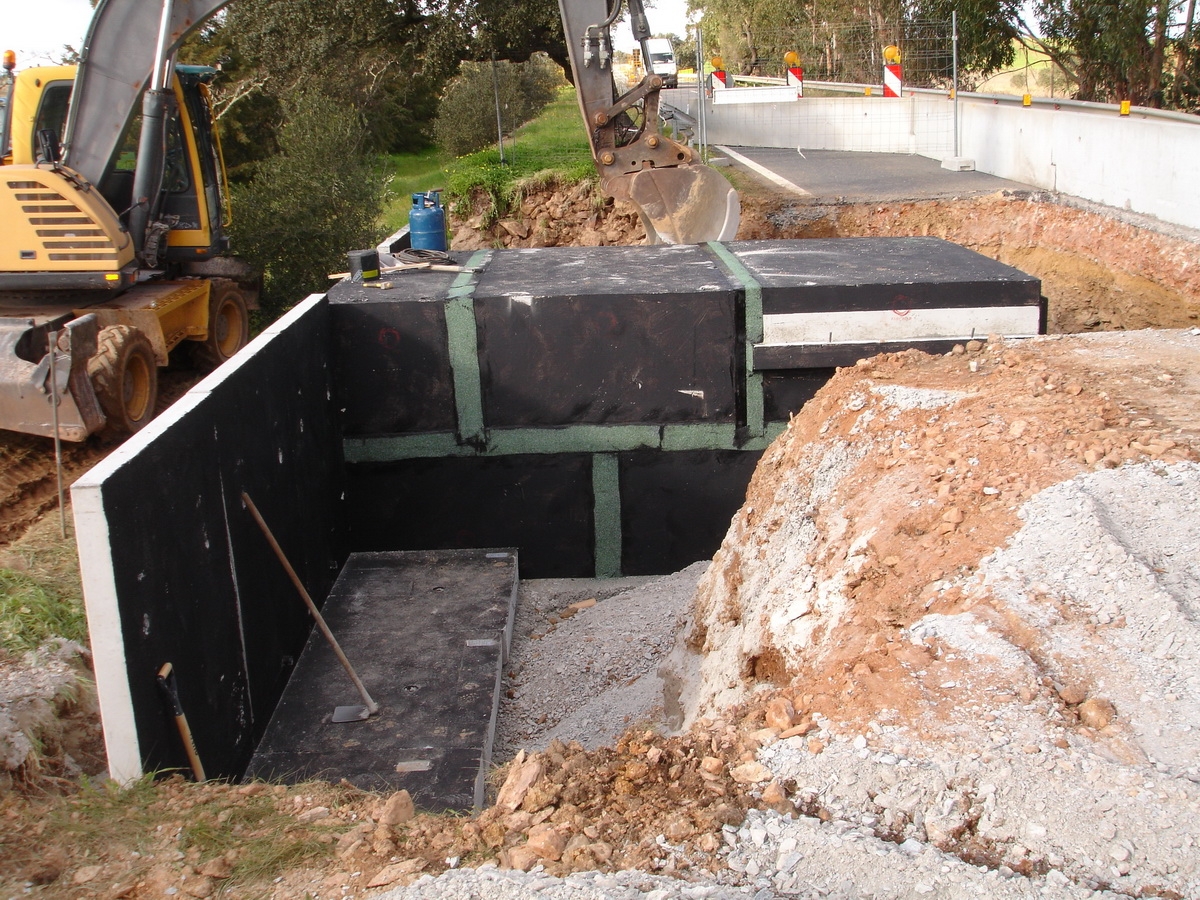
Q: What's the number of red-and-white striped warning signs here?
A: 3